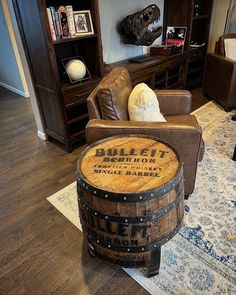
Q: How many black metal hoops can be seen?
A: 3